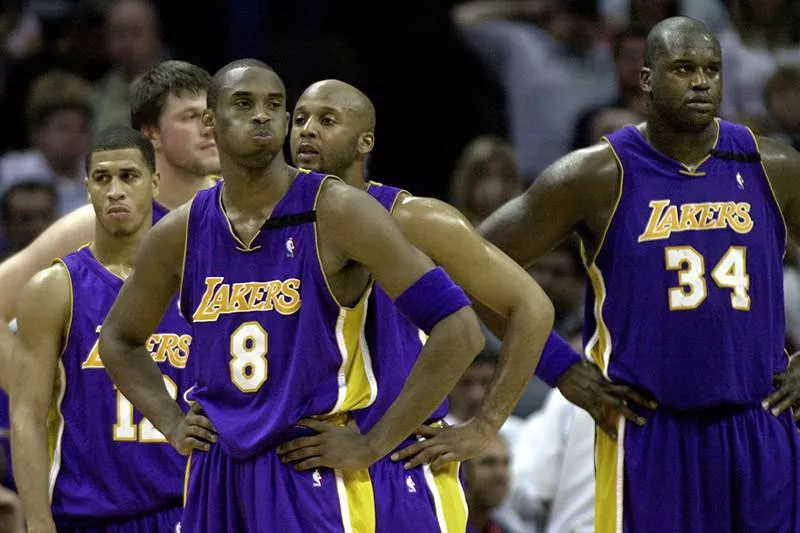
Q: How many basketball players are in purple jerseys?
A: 5